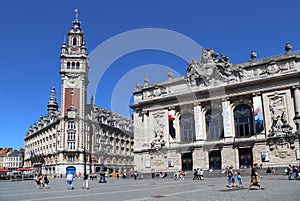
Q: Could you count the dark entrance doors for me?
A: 3